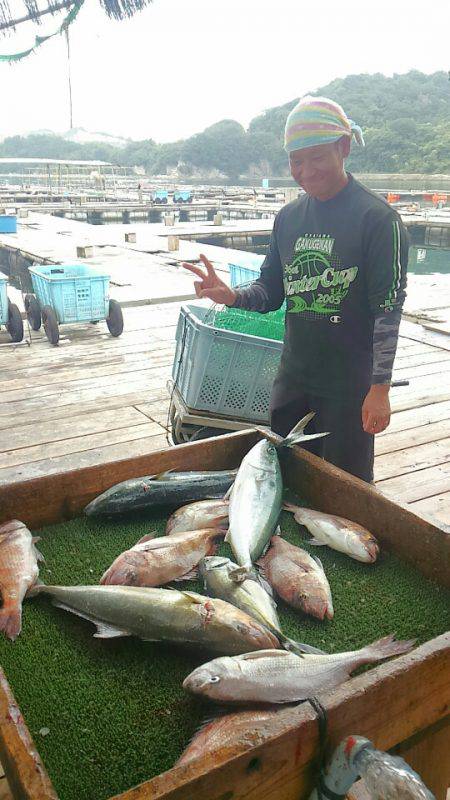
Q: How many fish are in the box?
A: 11